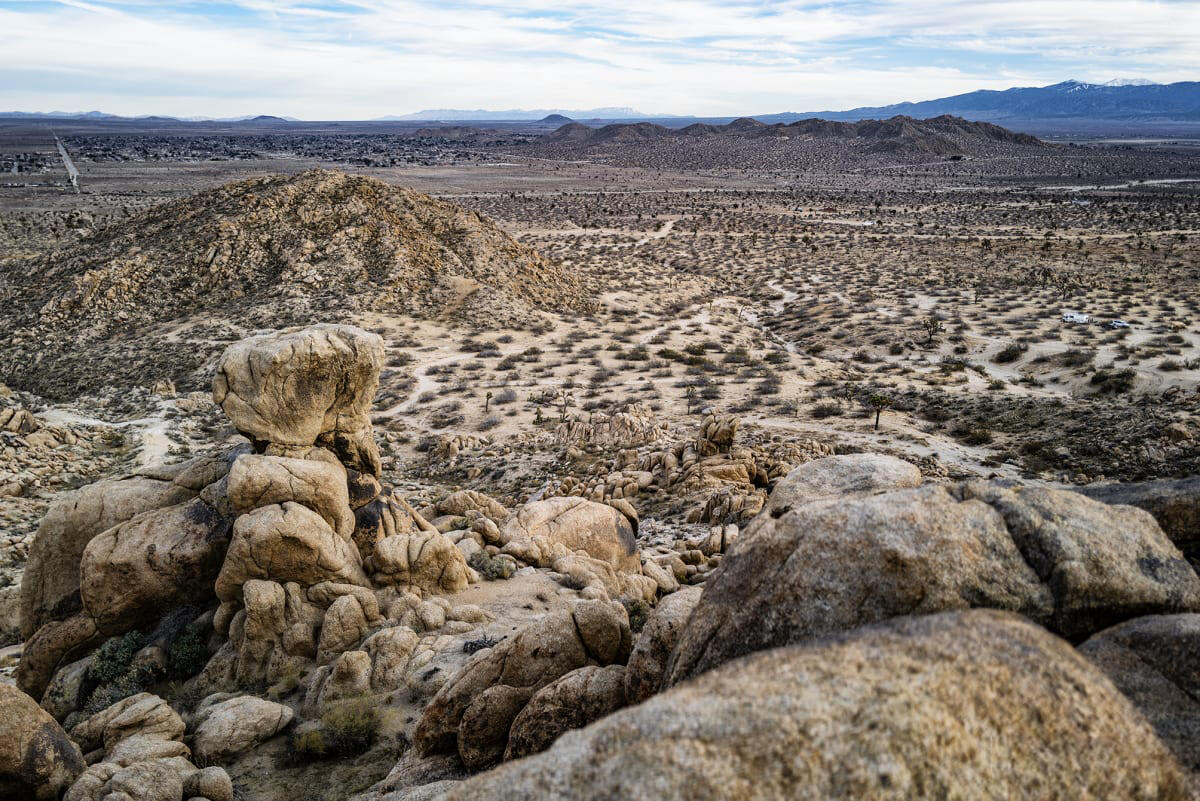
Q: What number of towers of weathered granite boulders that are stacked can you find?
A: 1